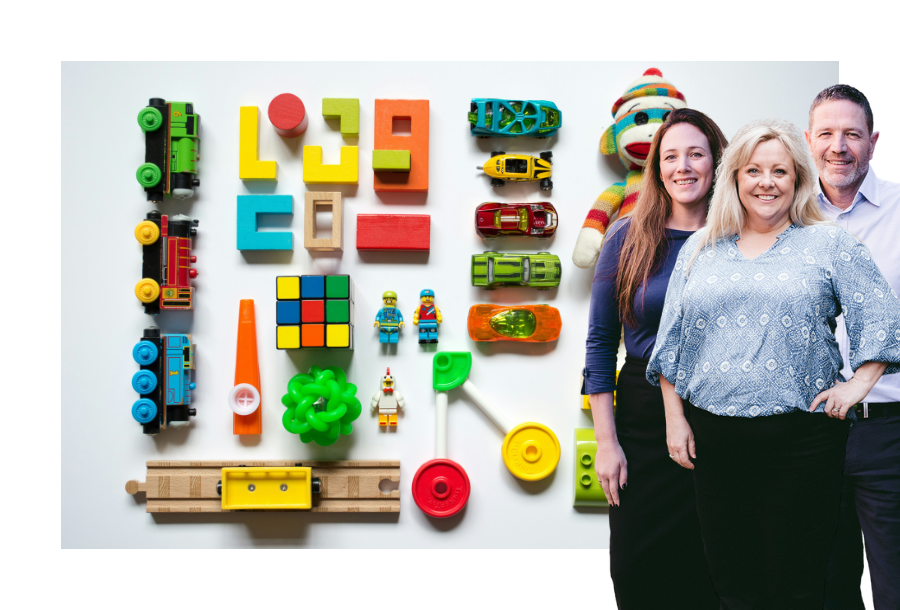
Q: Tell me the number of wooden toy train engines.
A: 3